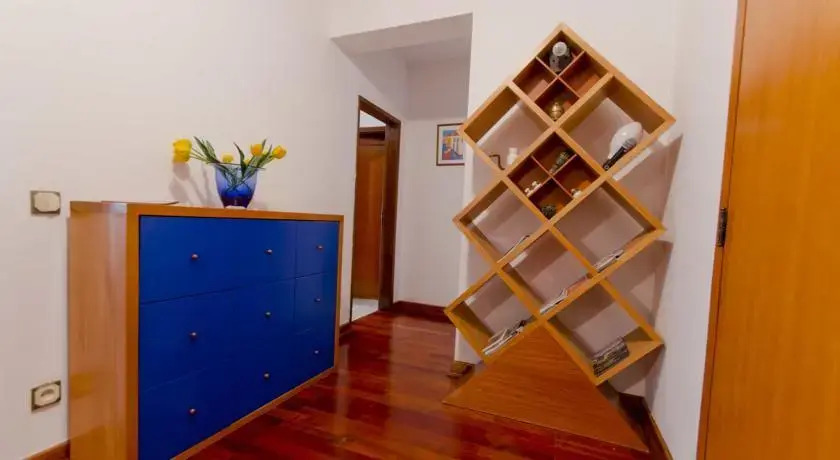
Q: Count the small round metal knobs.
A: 9